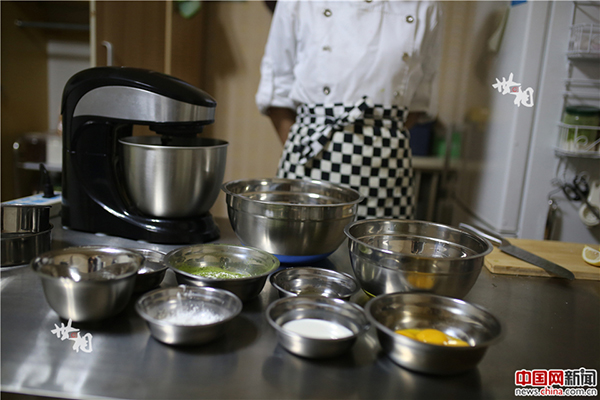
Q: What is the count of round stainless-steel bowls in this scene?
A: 10